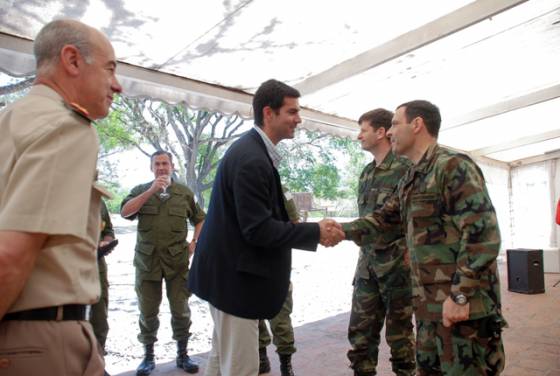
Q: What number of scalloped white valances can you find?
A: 1